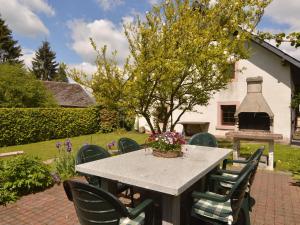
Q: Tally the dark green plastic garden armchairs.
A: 6